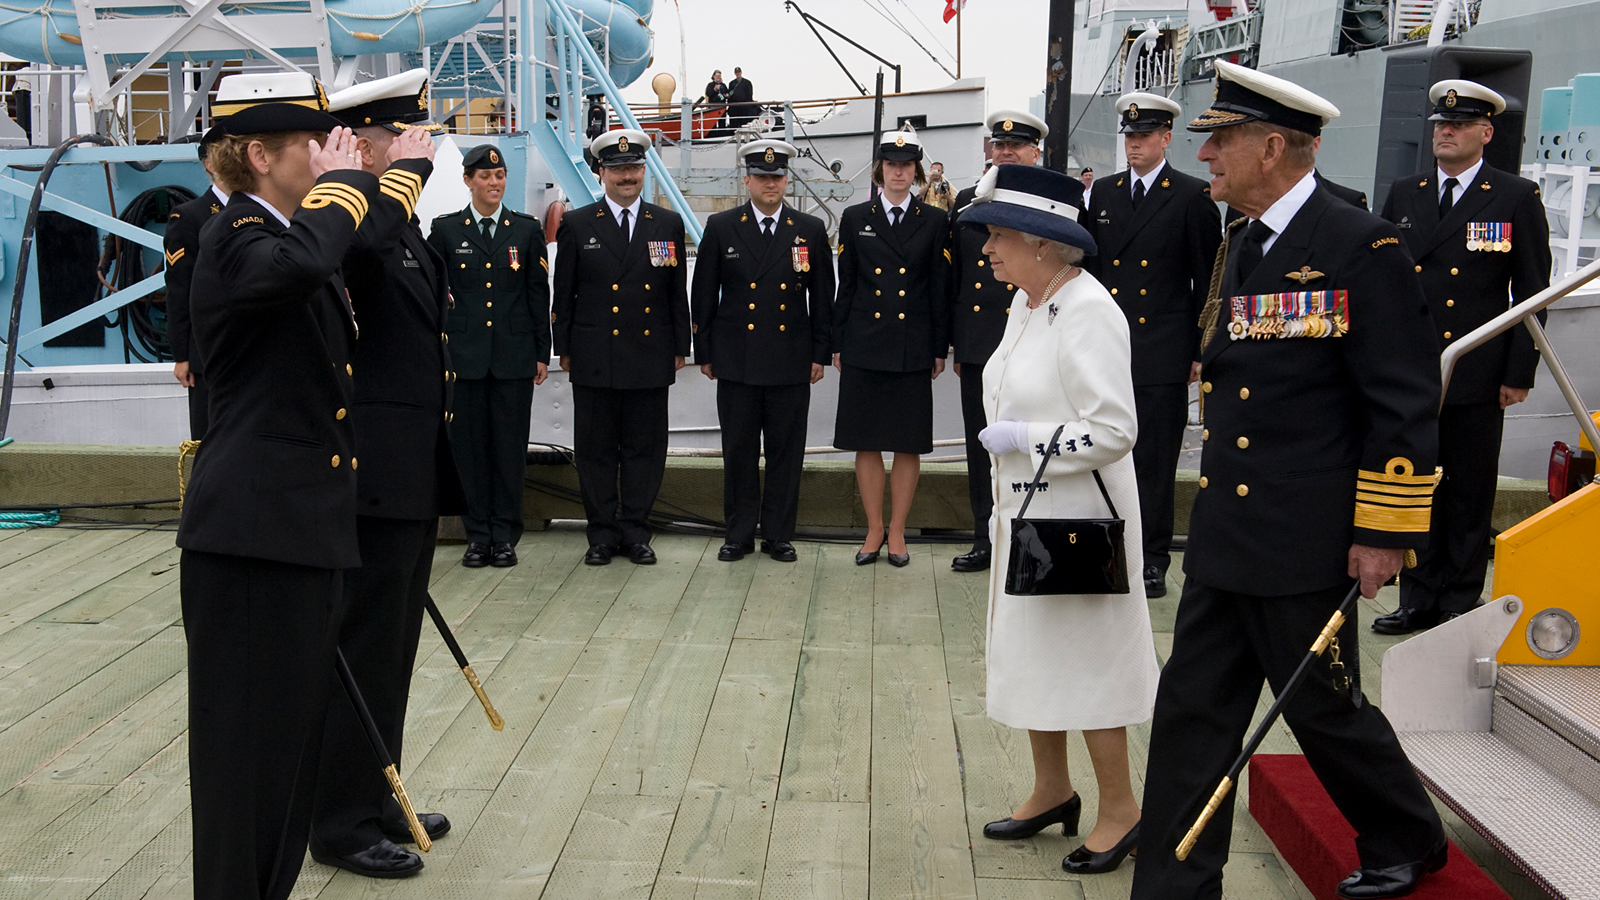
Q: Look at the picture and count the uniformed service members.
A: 12